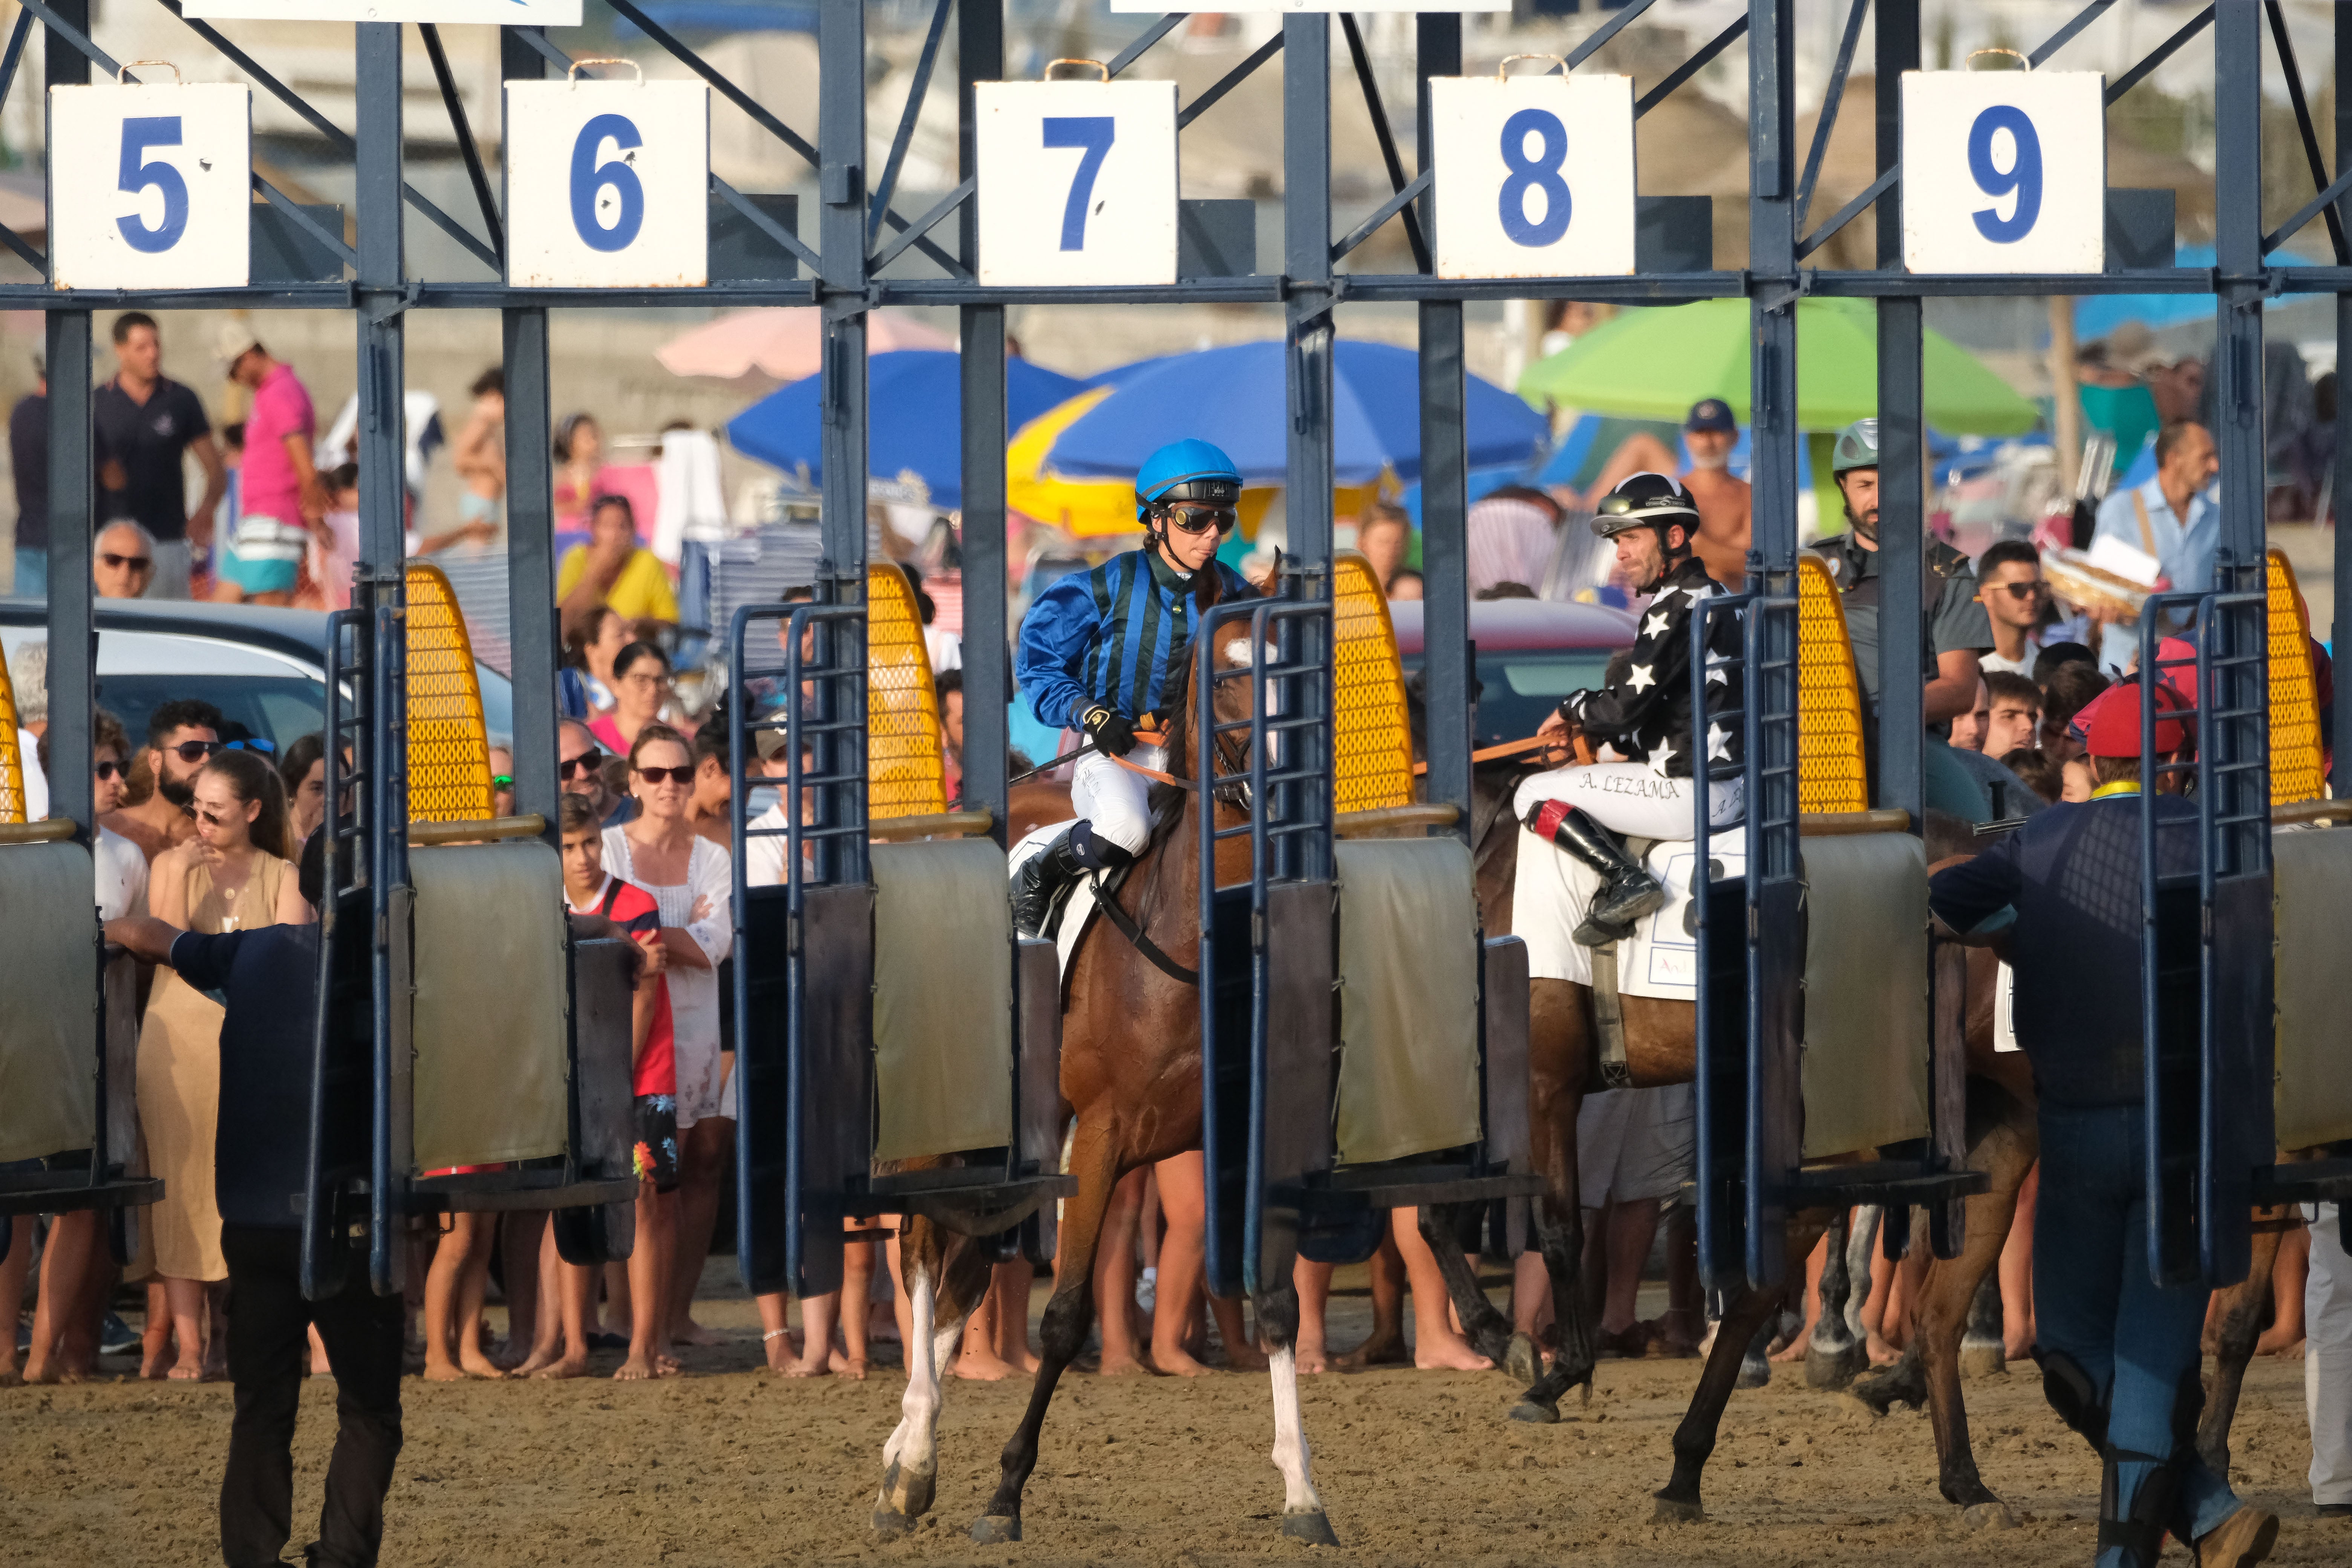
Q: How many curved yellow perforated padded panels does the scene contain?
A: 6